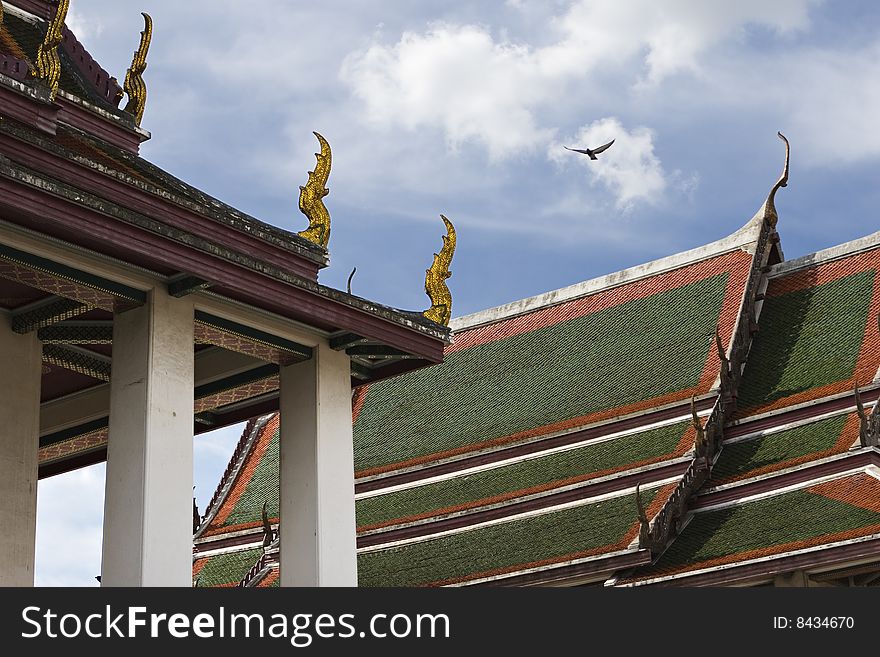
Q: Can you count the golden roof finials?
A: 4